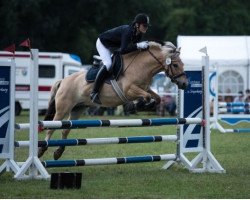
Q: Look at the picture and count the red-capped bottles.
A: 0